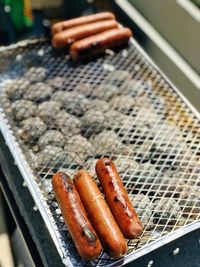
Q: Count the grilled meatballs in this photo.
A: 0